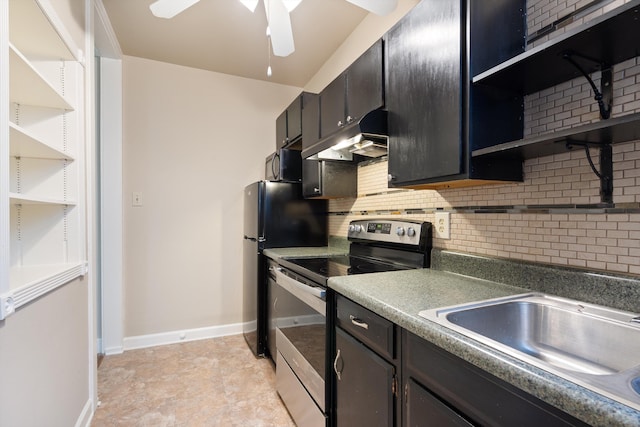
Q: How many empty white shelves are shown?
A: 4